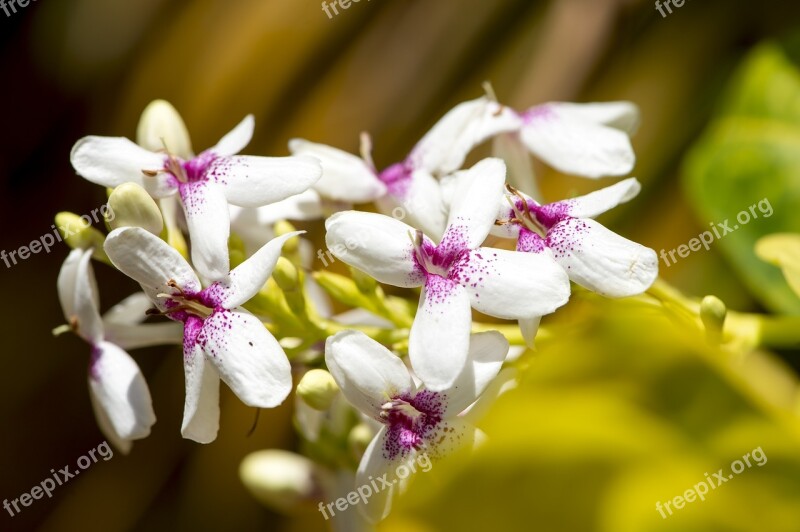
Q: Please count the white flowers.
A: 8